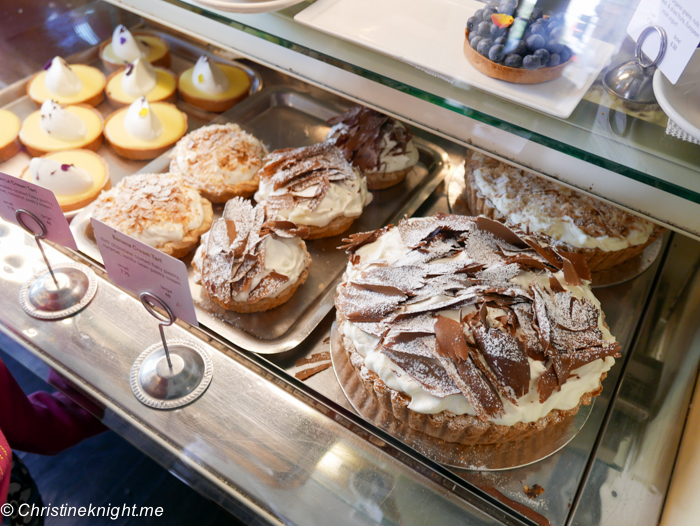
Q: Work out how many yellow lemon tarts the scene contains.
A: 8